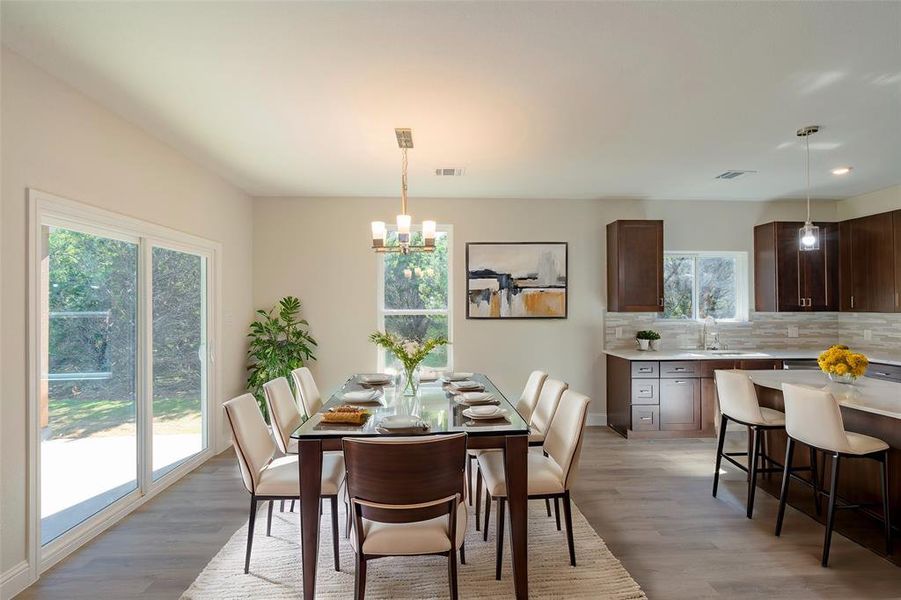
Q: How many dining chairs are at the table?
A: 7